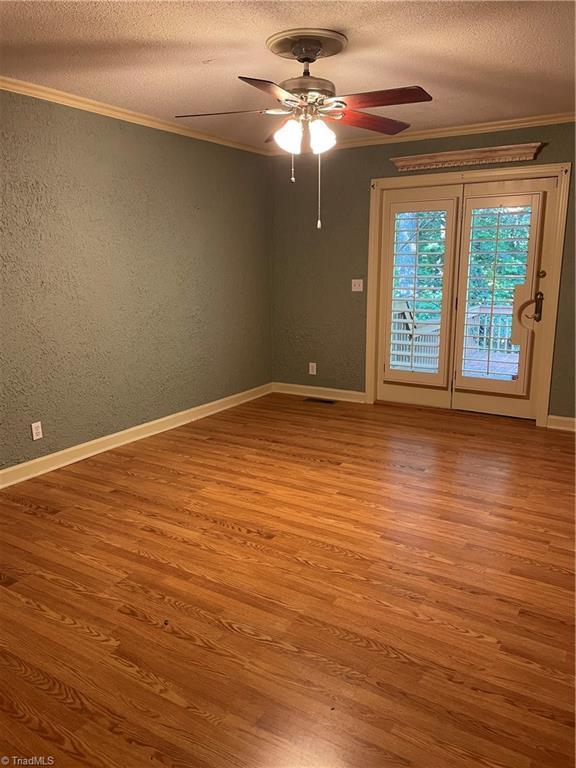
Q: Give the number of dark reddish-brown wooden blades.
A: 5